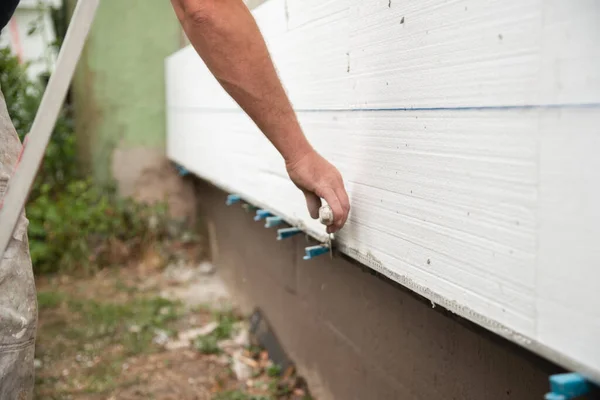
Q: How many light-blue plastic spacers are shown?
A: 7